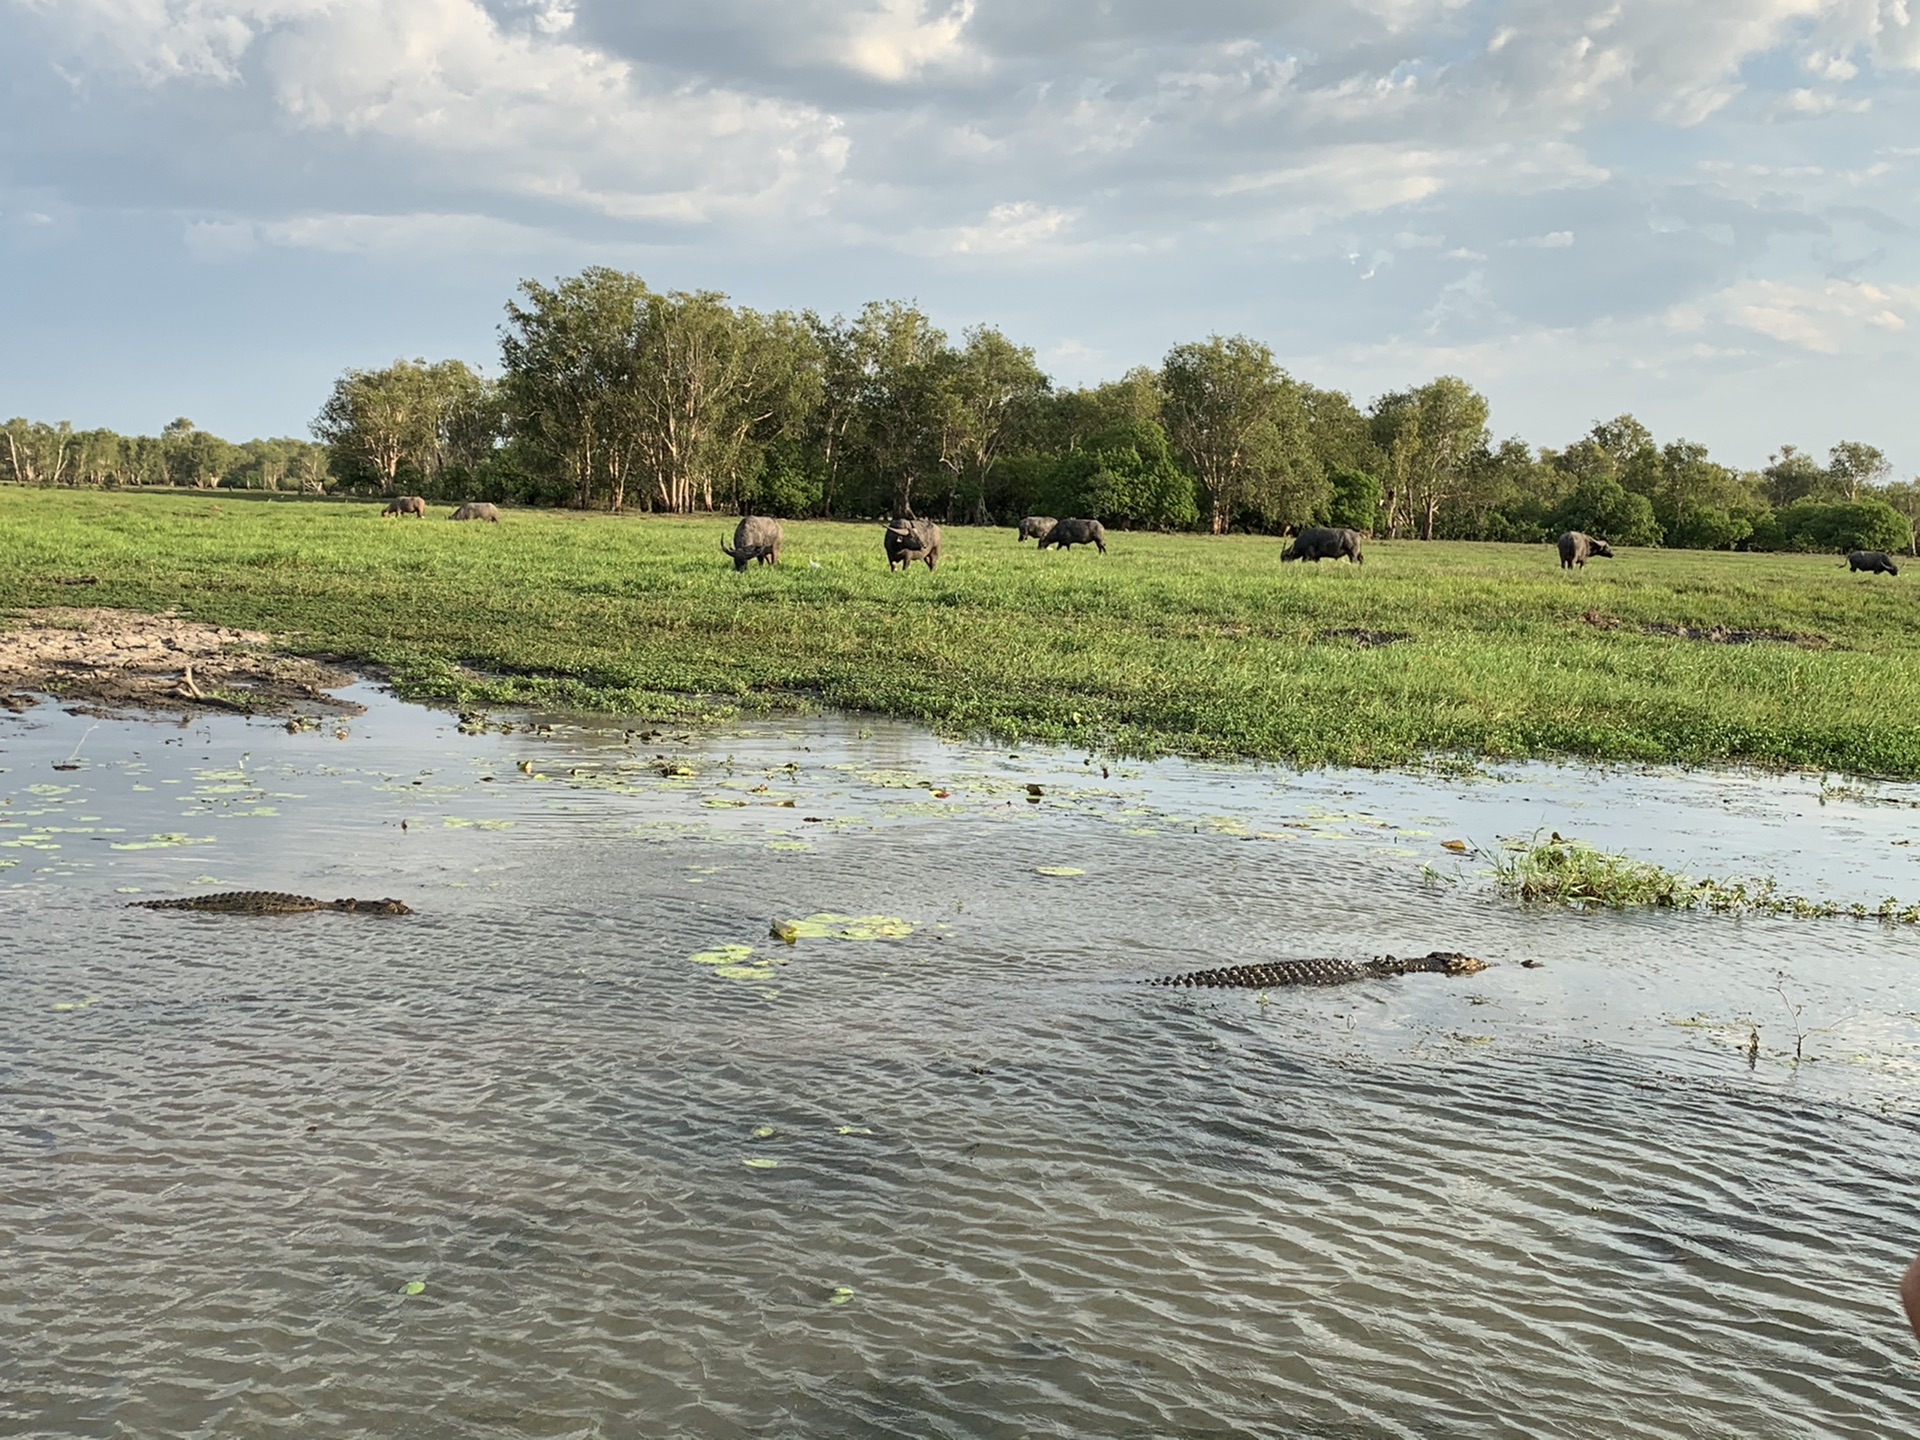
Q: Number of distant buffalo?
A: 9